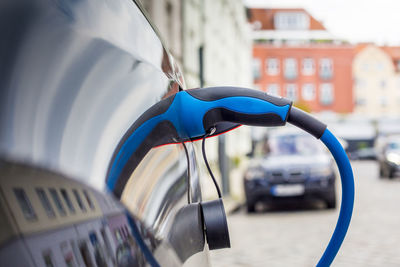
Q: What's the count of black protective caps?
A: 1